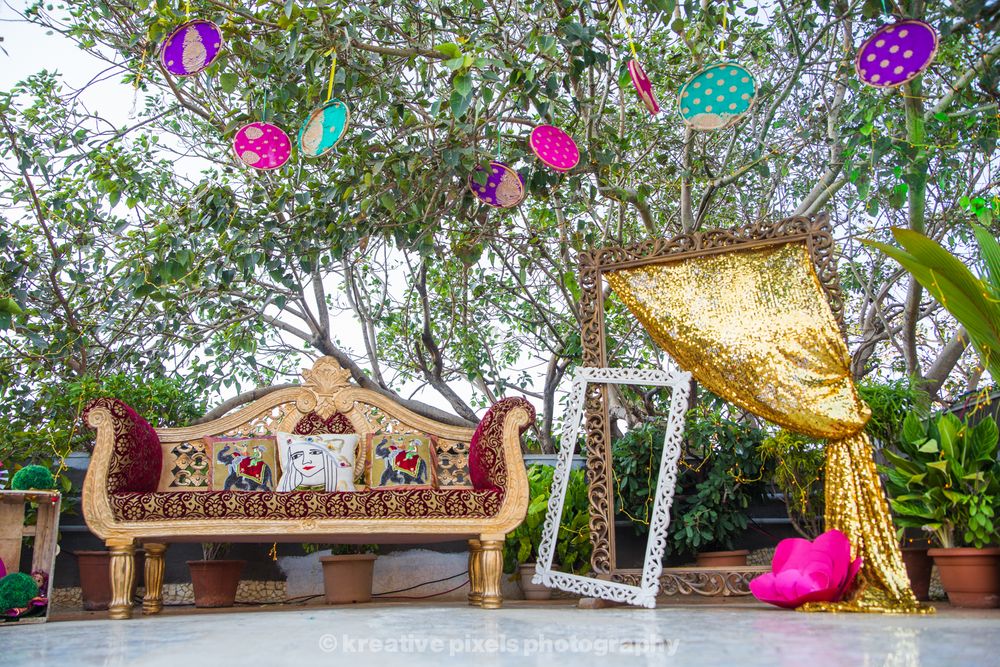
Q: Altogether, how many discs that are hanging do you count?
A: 8